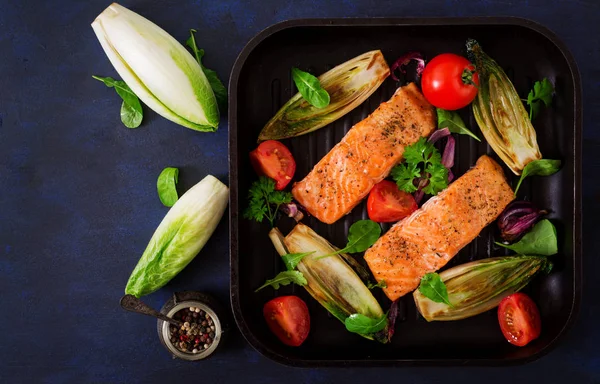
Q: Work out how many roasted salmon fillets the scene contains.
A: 2